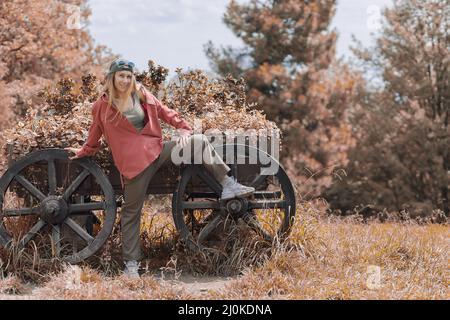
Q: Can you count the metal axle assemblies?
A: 2